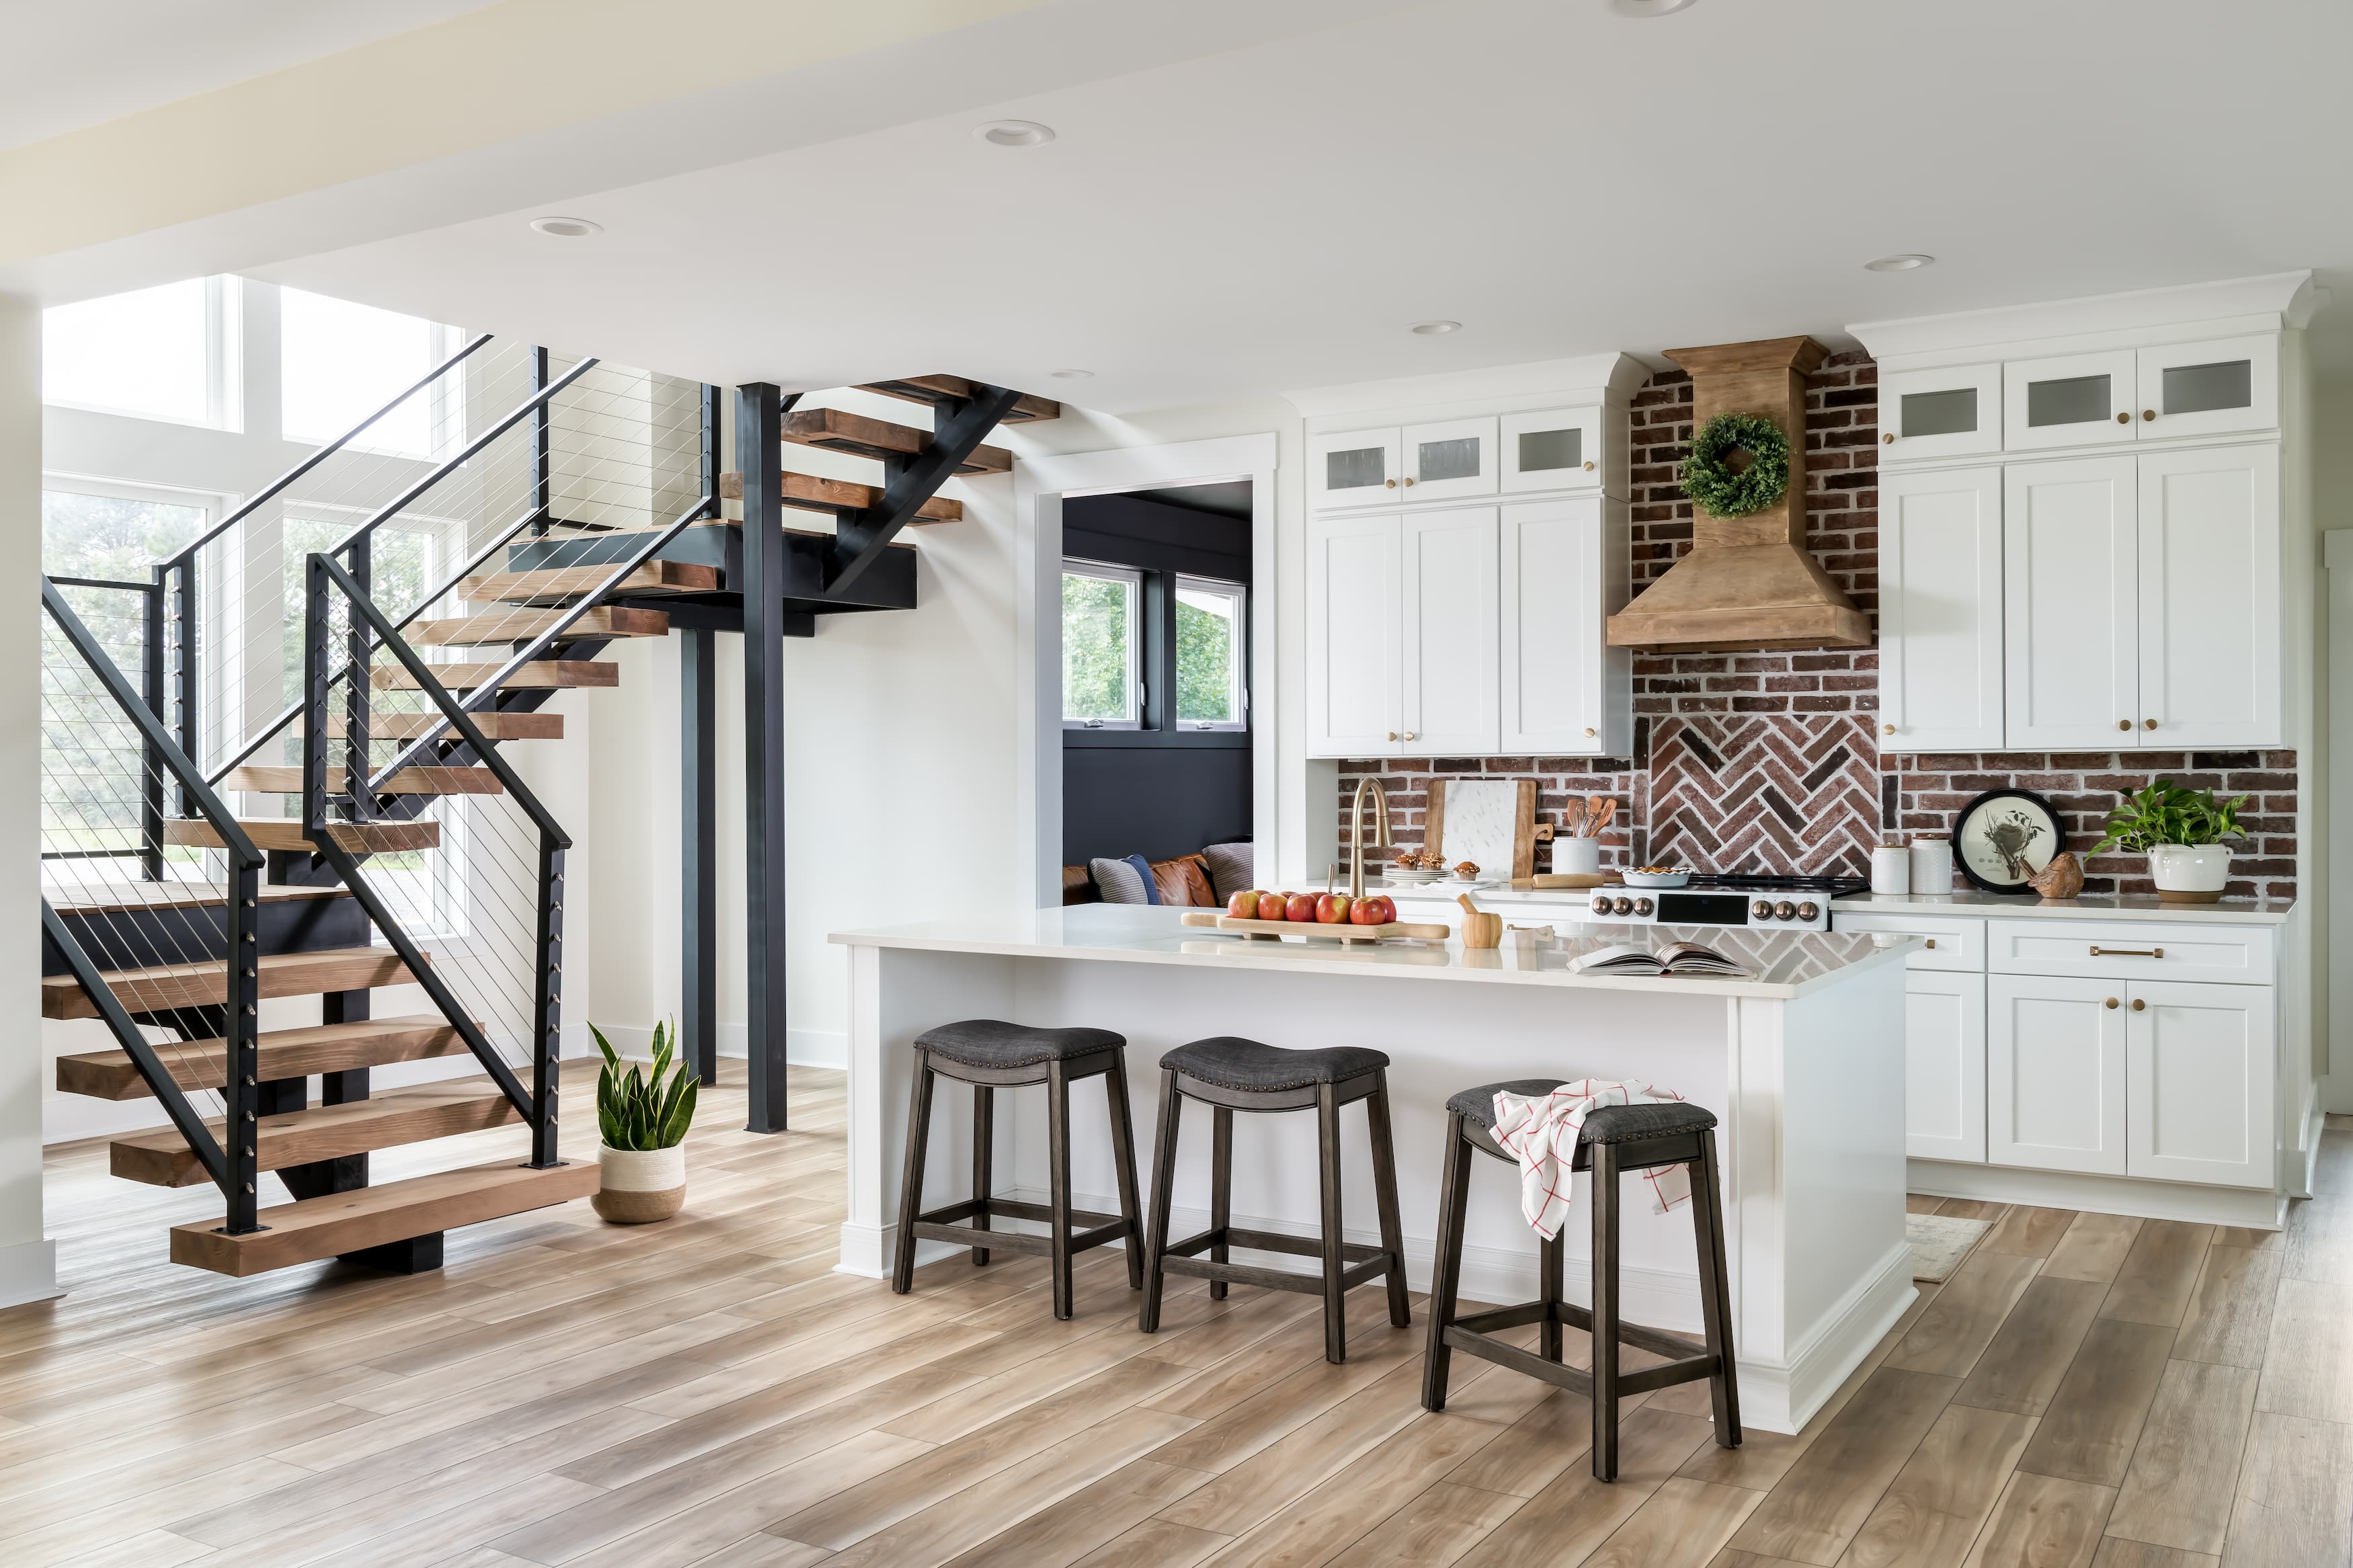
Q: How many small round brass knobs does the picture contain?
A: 14